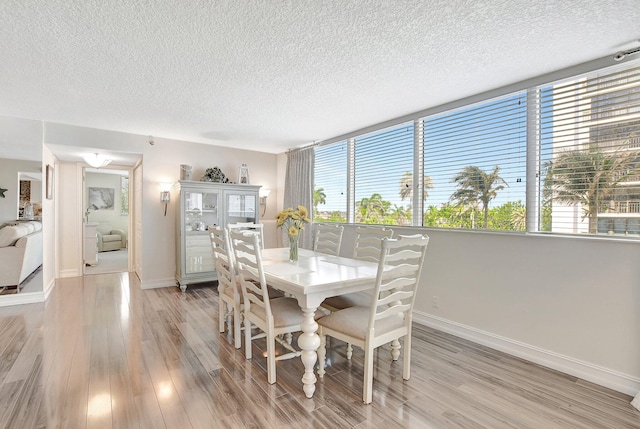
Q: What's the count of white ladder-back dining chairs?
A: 6